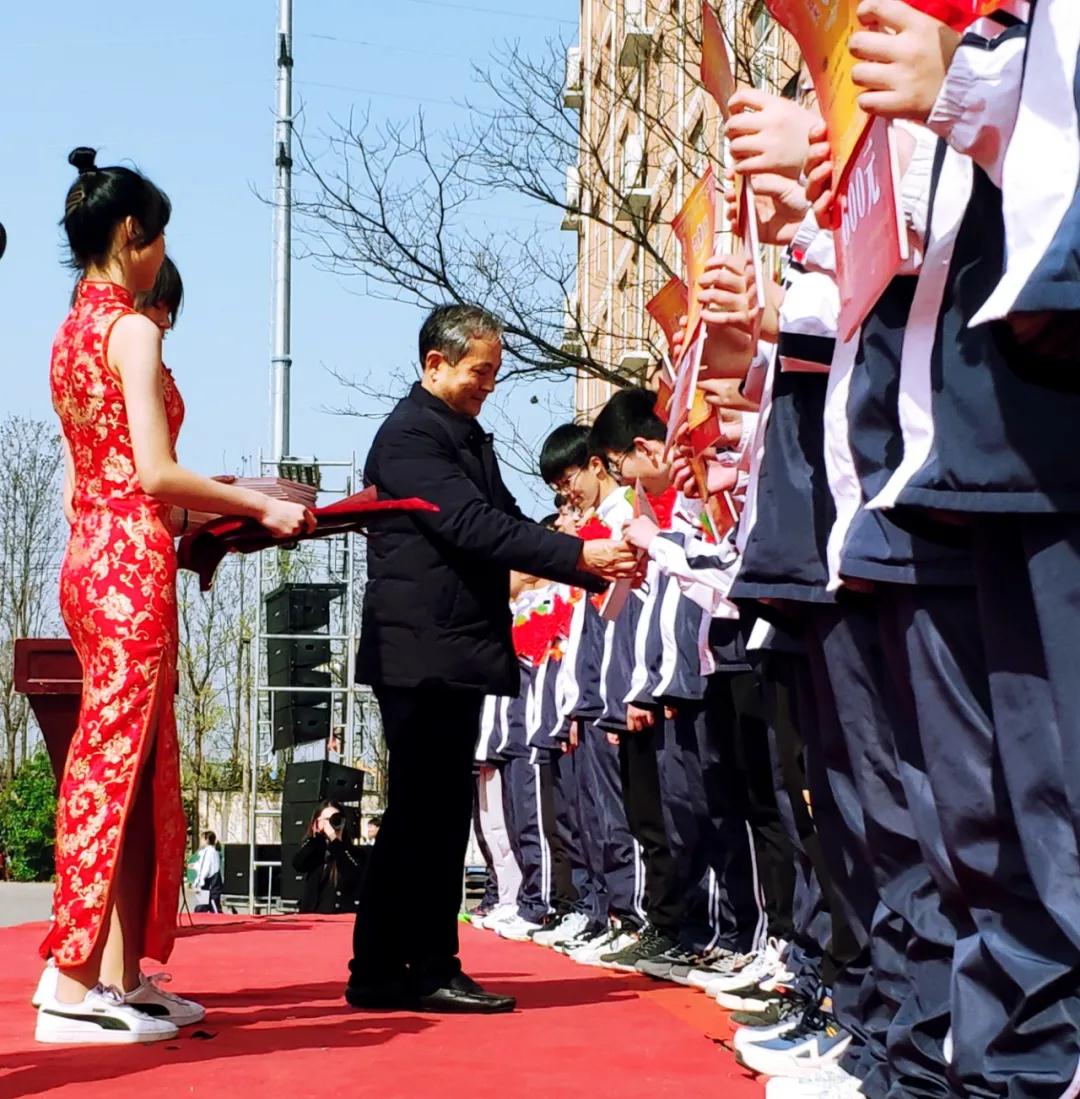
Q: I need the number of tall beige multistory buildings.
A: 1